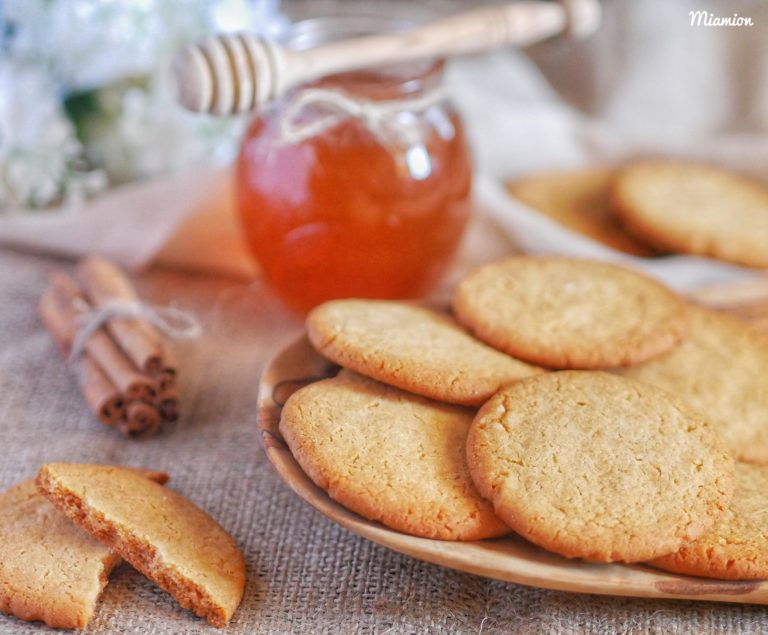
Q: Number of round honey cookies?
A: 8